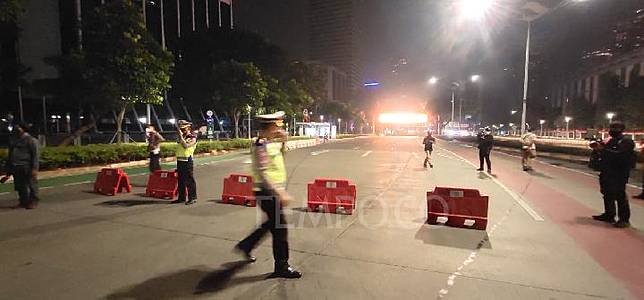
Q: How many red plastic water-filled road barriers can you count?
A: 5